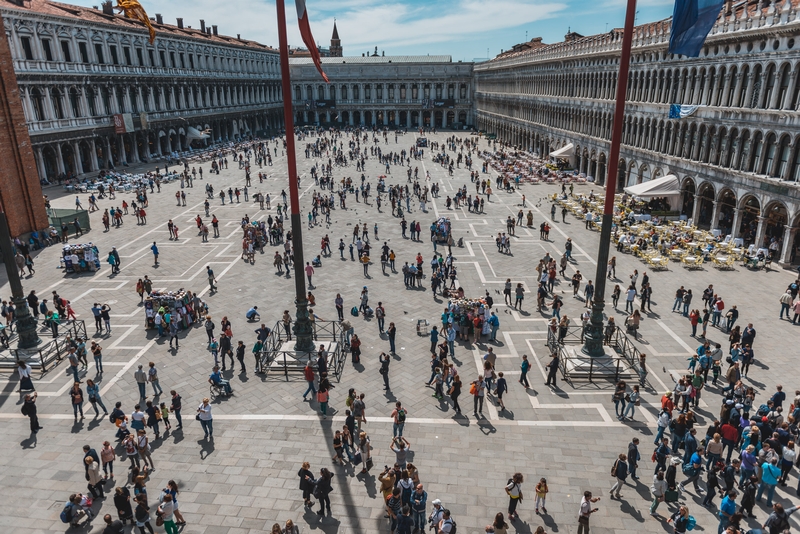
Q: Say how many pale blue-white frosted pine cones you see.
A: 0